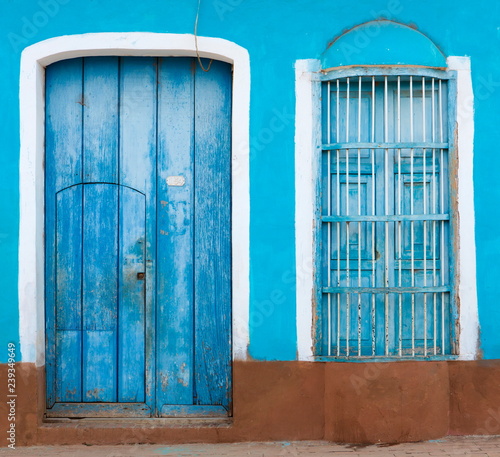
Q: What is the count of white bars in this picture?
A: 11